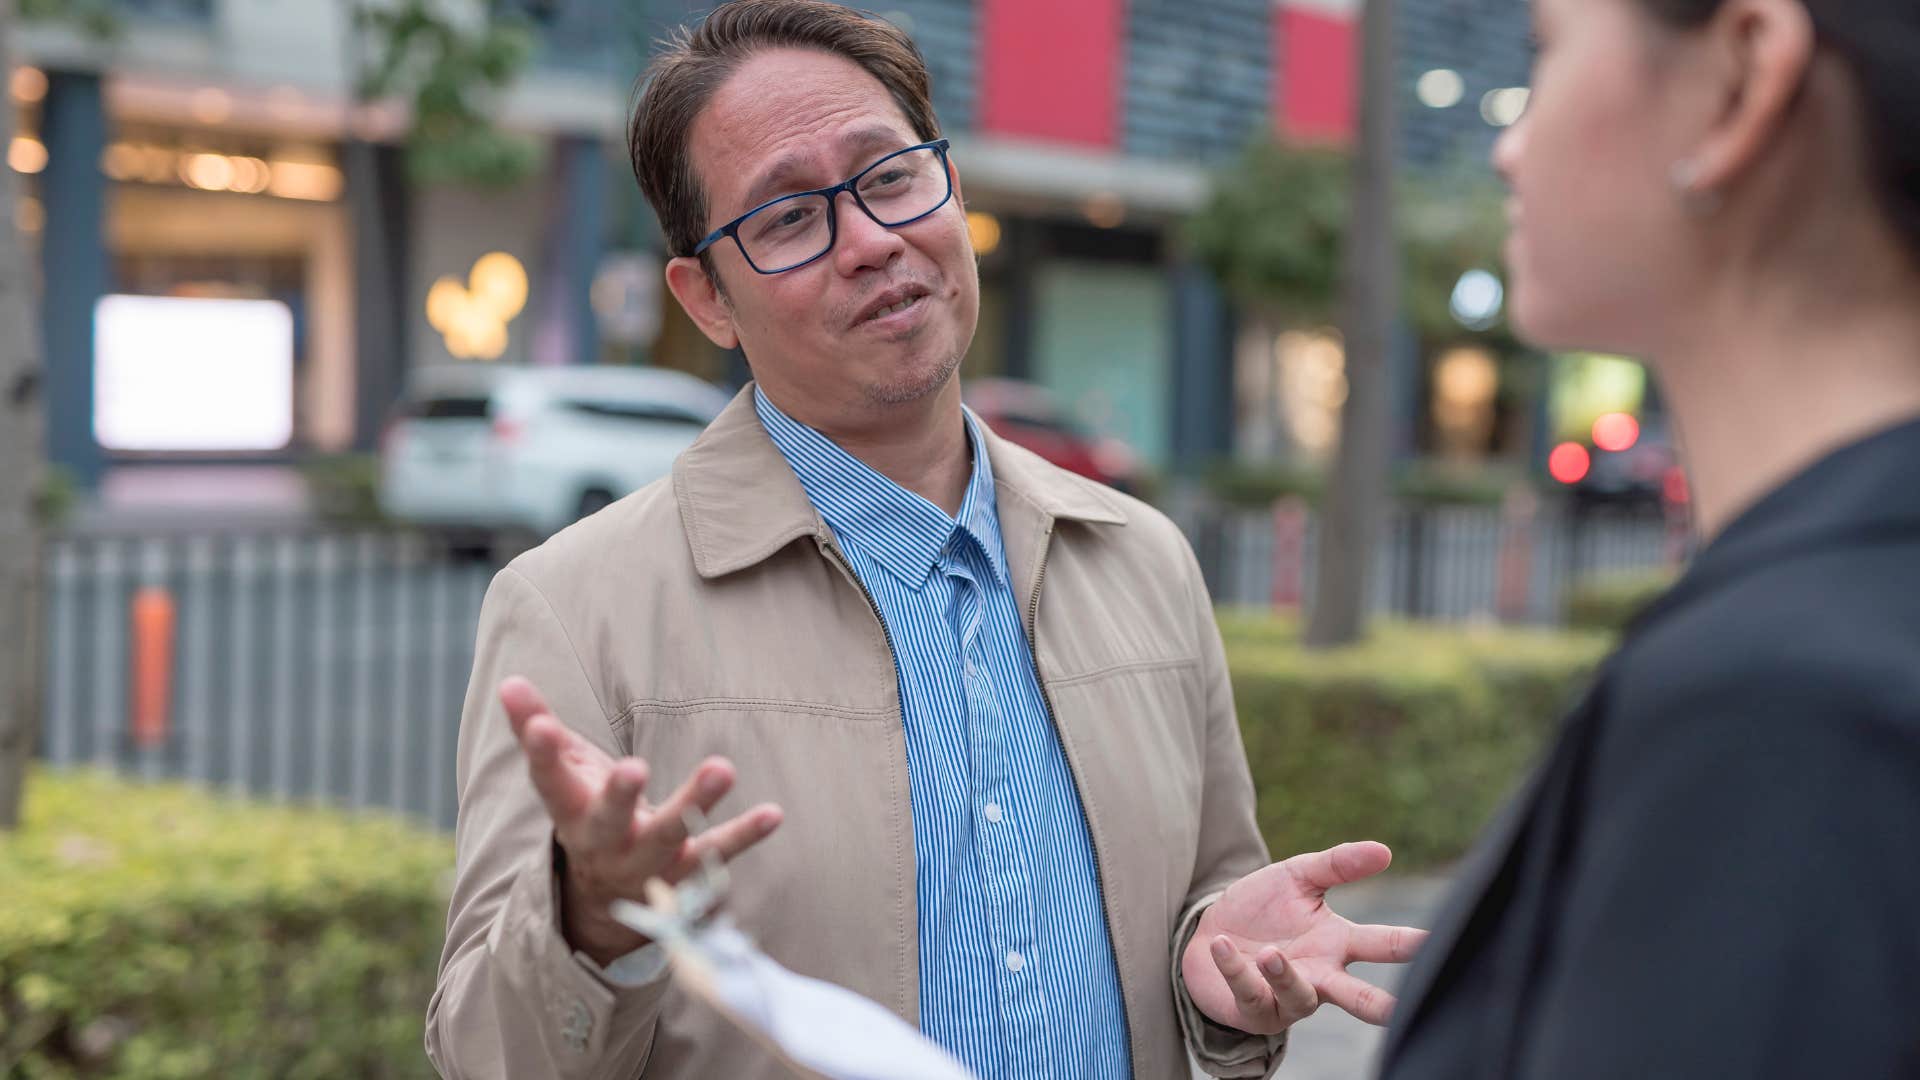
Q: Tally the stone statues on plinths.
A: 0